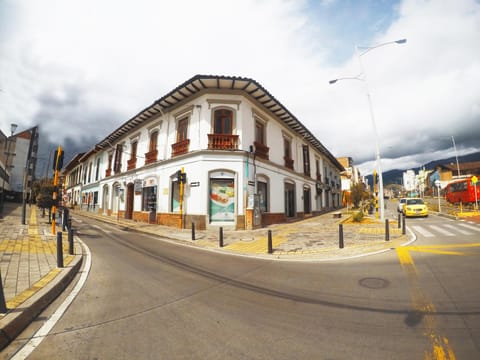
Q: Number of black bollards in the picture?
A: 11